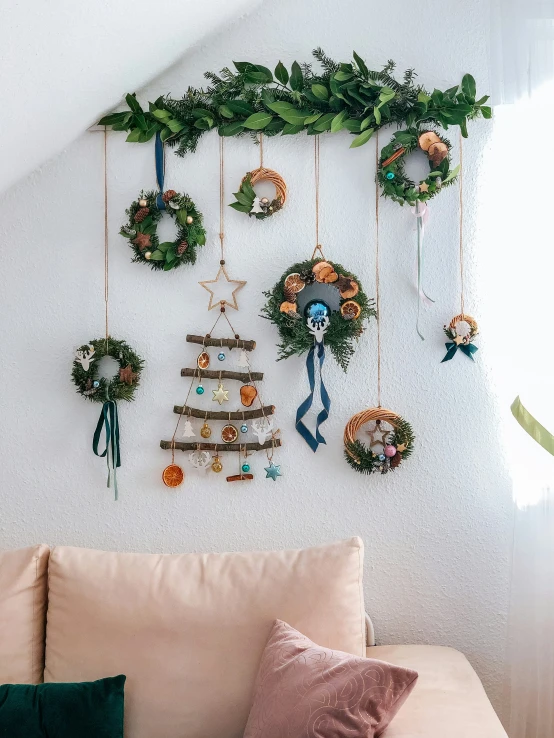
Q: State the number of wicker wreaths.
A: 3